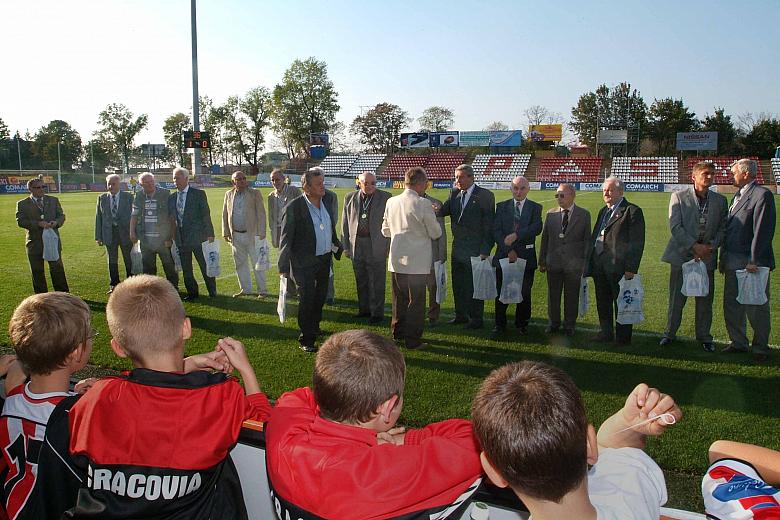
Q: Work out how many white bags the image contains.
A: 13